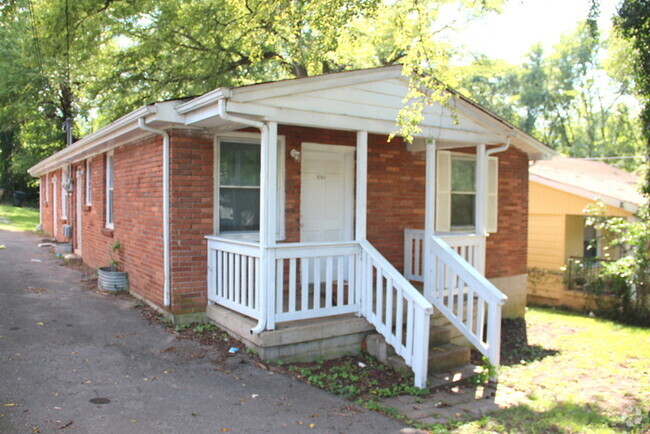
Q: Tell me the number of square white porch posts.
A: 4